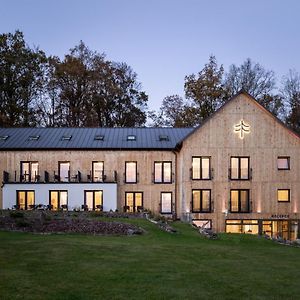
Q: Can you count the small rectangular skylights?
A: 6